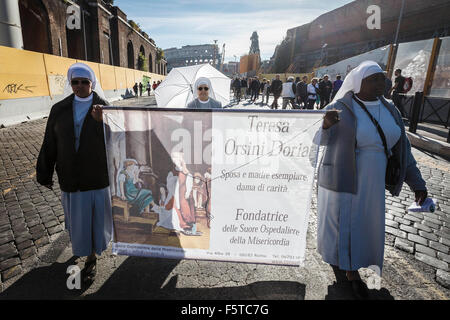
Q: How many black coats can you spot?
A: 1